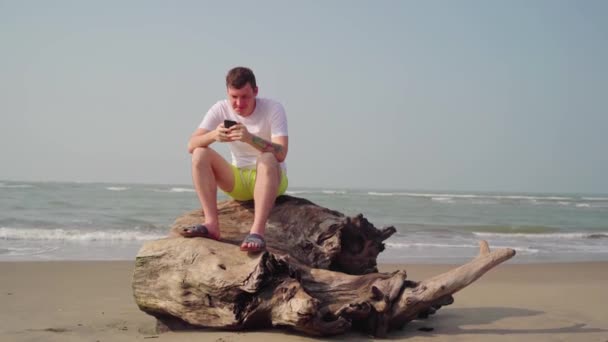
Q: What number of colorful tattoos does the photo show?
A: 1